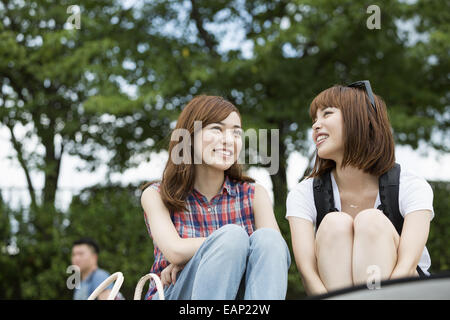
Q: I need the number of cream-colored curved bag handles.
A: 2